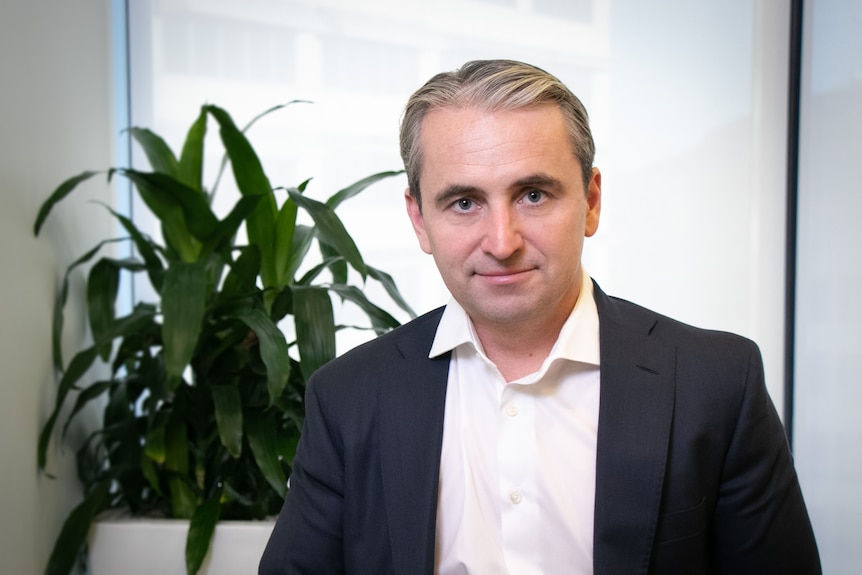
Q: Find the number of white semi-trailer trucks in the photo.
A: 0